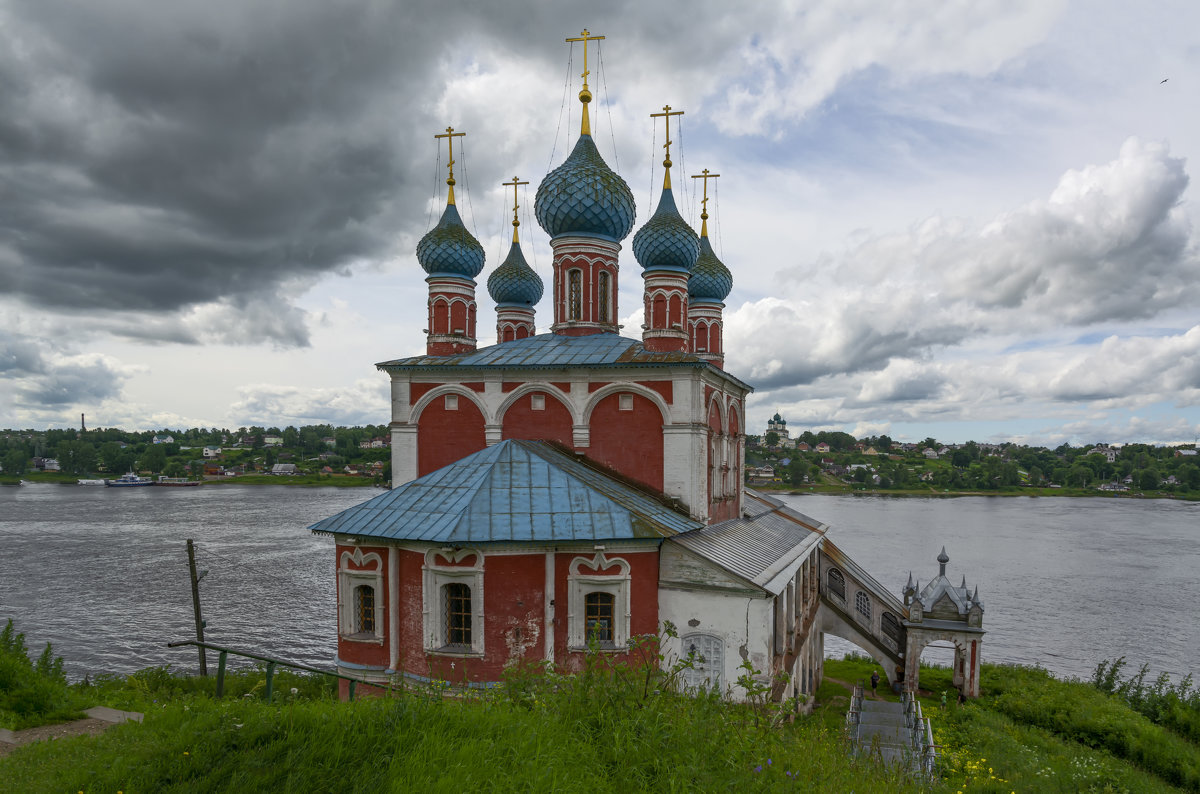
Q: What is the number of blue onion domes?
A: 5